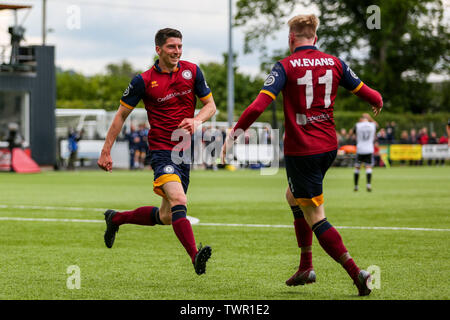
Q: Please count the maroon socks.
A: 4